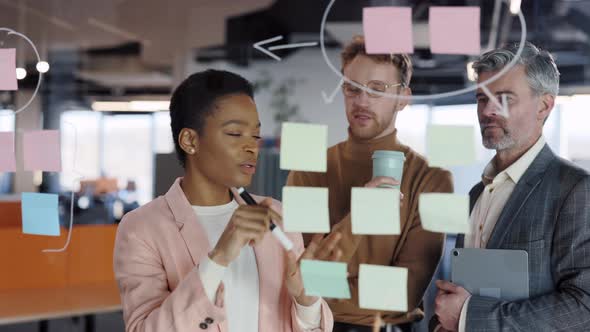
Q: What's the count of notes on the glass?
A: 13